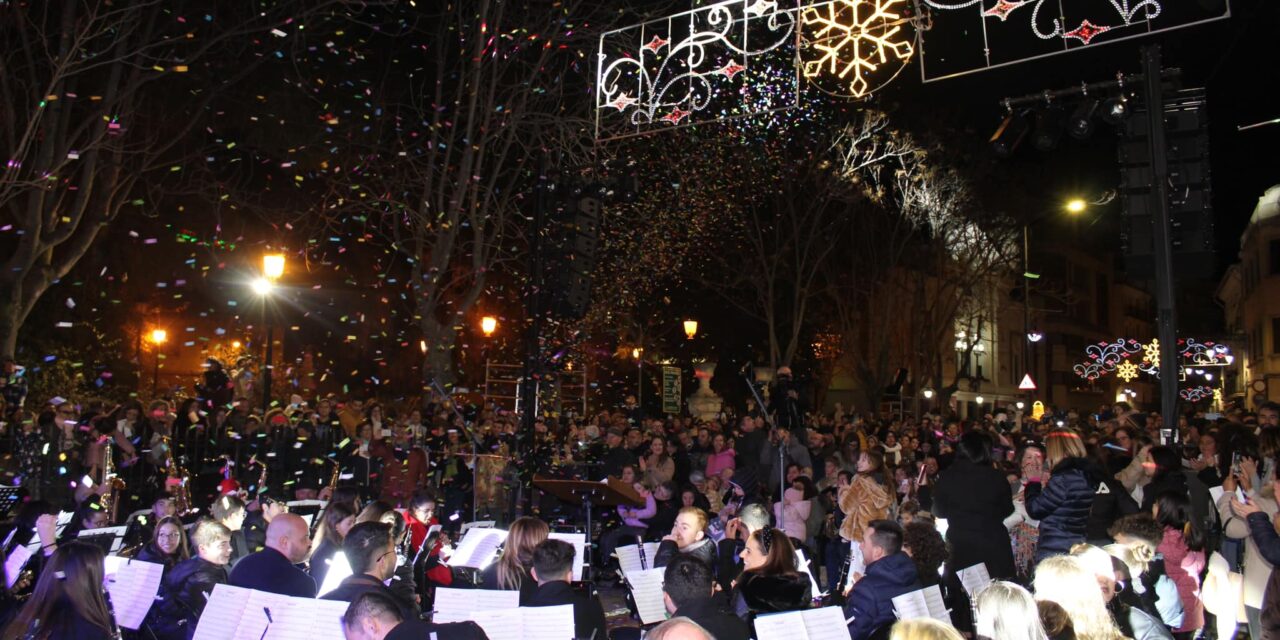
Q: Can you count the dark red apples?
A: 0